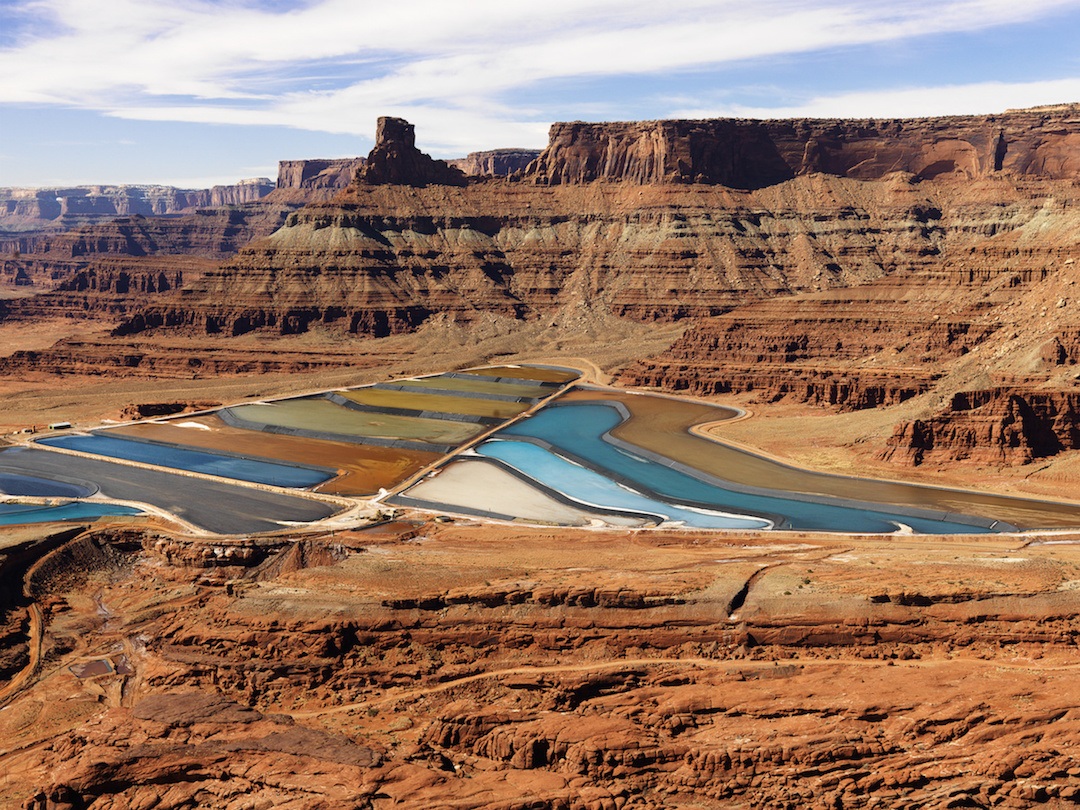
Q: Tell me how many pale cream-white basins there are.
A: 1